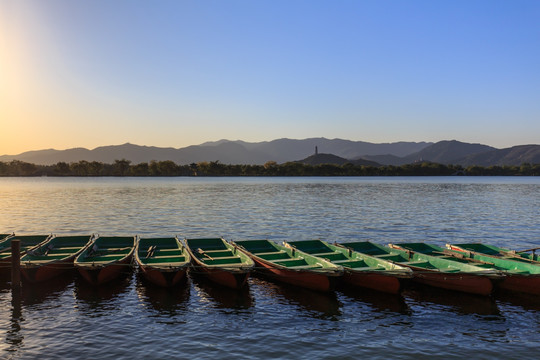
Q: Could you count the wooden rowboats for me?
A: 11